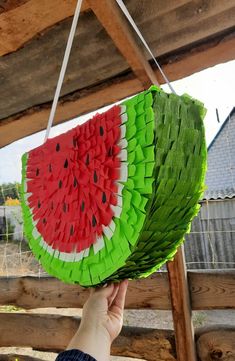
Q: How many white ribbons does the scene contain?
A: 2